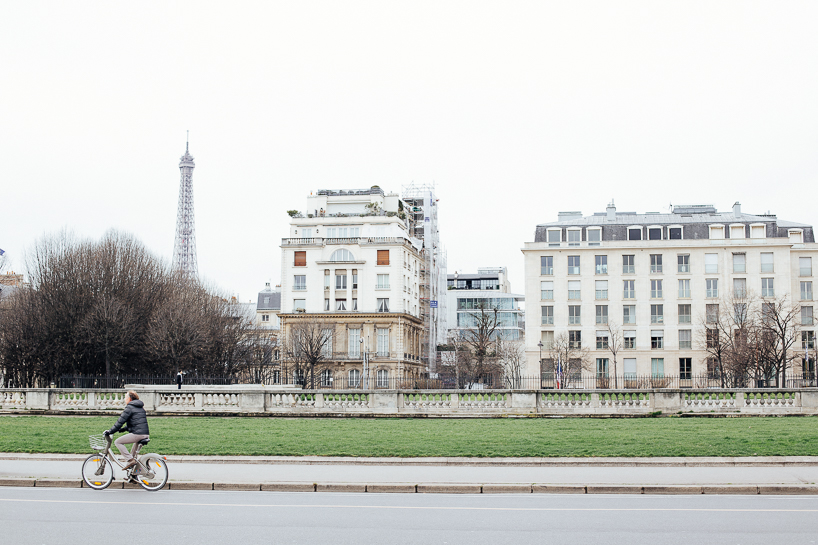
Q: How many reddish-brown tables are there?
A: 0